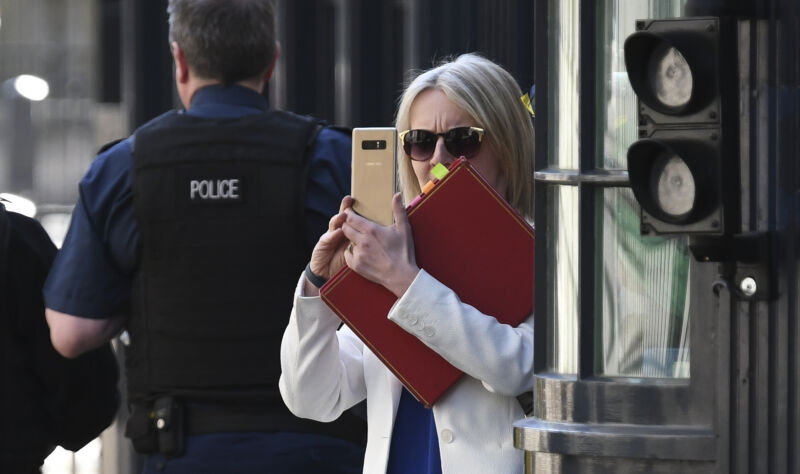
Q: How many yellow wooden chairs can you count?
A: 0